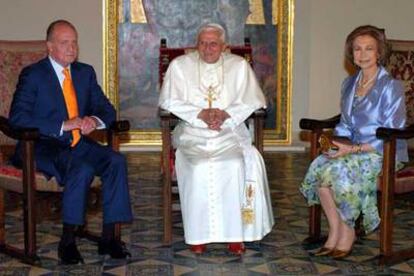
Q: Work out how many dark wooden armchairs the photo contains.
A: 3